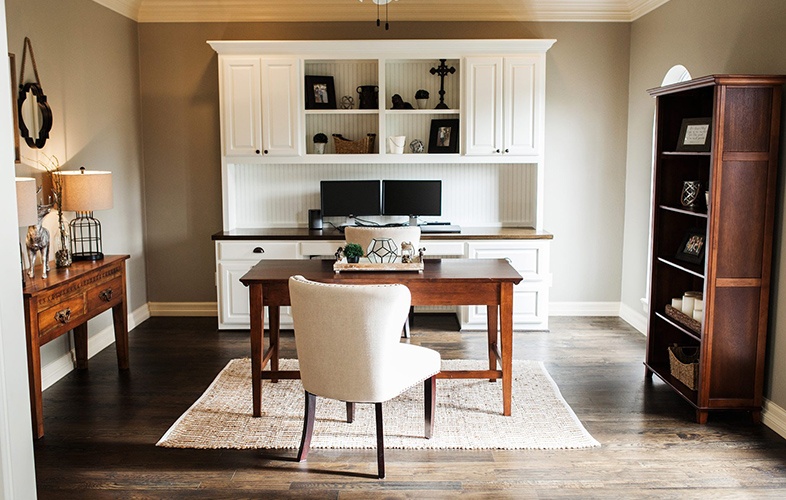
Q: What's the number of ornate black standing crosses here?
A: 1